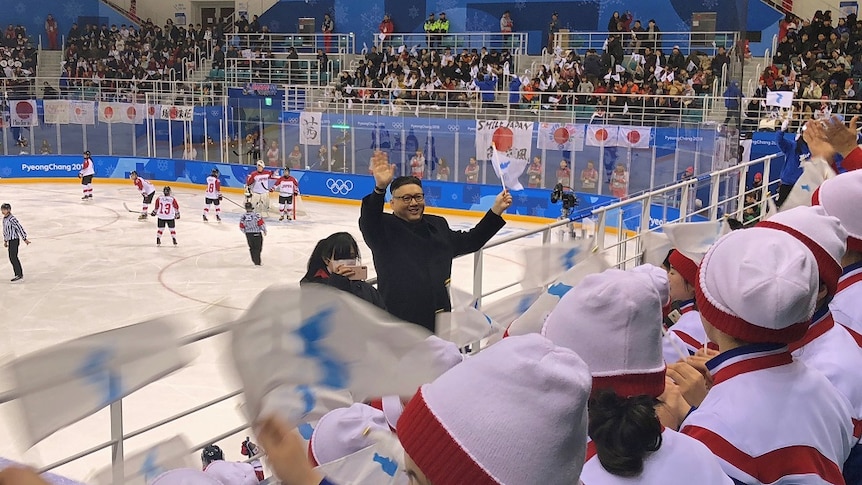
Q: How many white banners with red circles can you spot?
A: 10